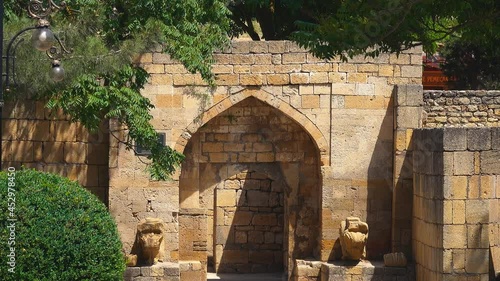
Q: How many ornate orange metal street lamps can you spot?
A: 0